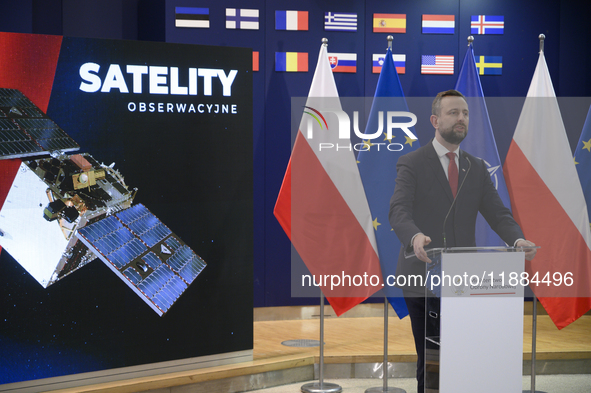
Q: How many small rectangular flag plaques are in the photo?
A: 13